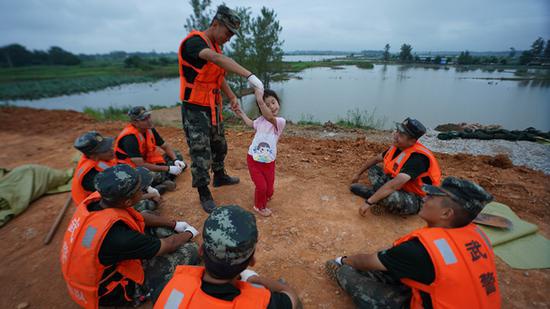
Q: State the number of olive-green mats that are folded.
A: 2